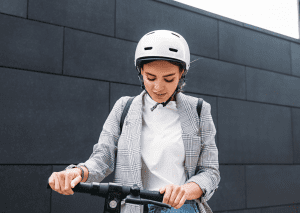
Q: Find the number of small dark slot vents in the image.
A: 4